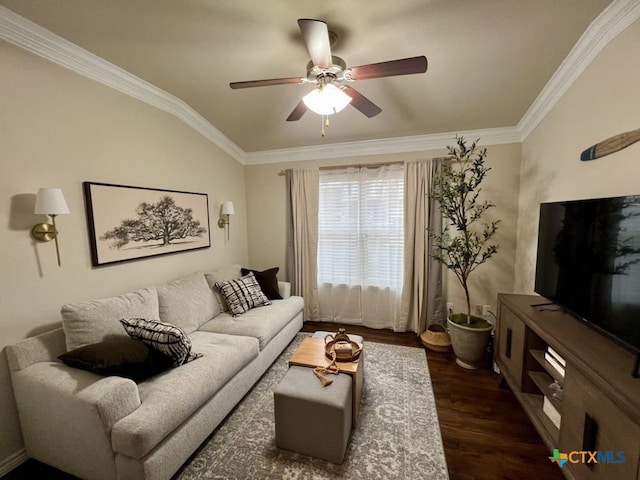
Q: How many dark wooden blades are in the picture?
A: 5